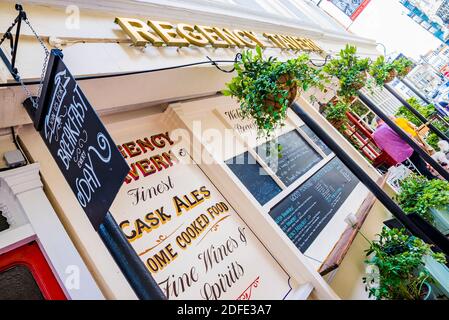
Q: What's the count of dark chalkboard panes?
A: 4